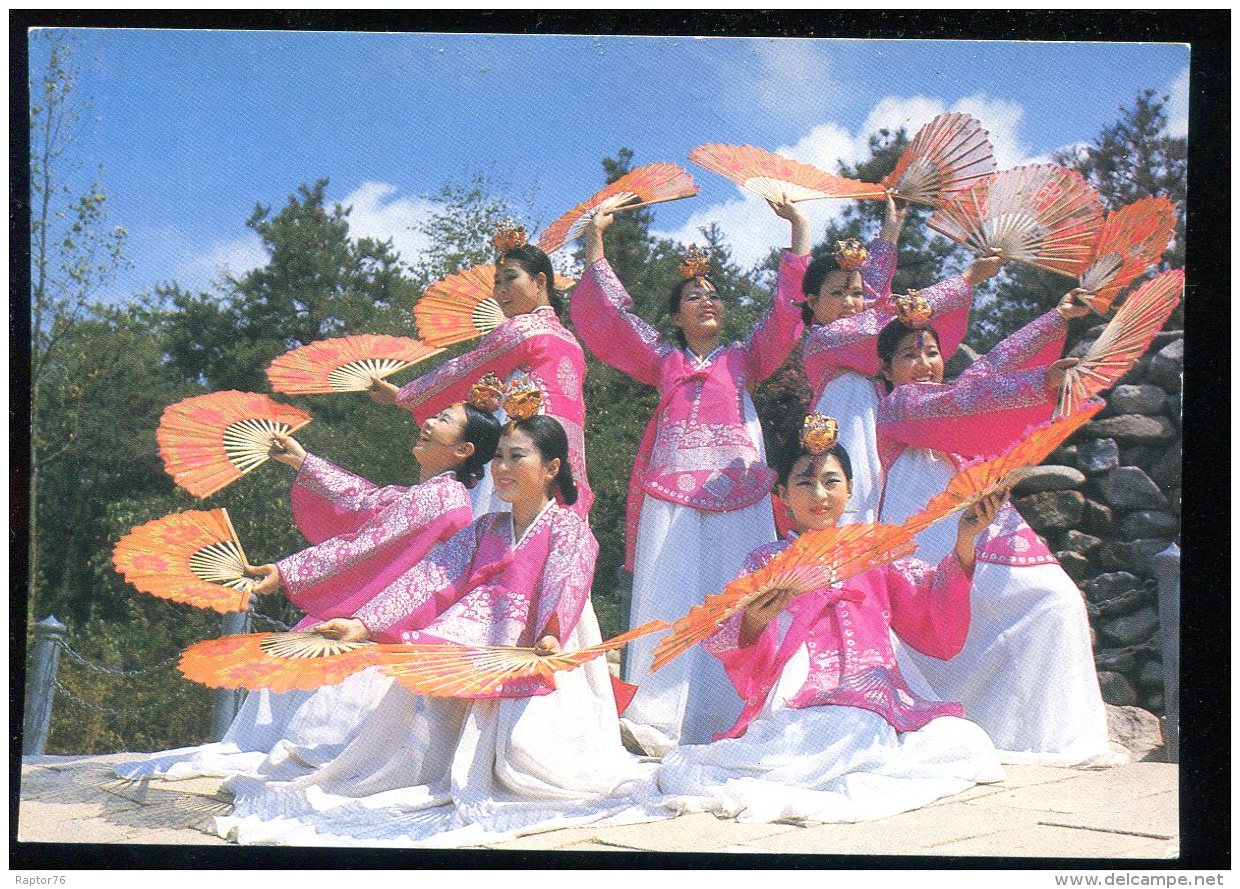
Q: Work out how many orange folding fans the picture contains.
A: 14